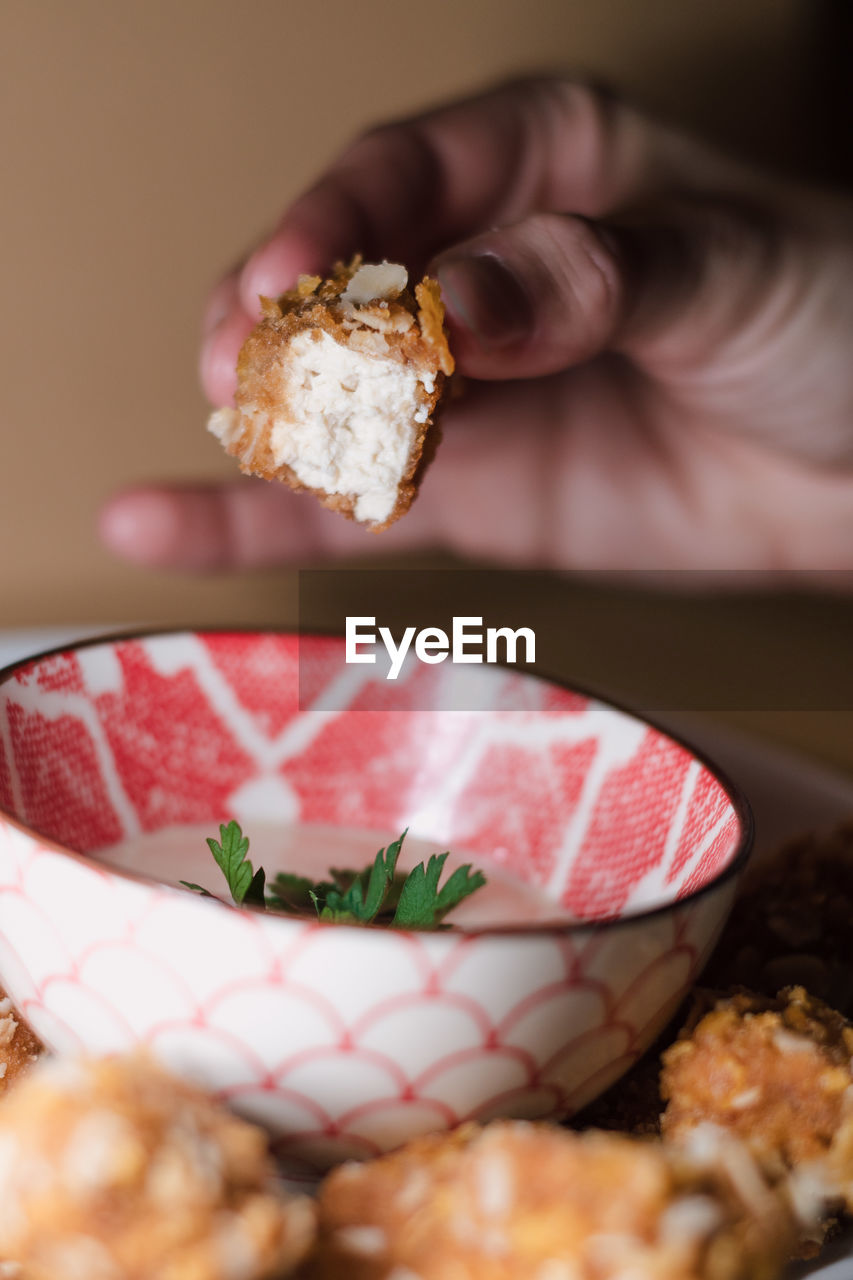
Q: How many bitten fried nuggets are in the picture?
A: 1